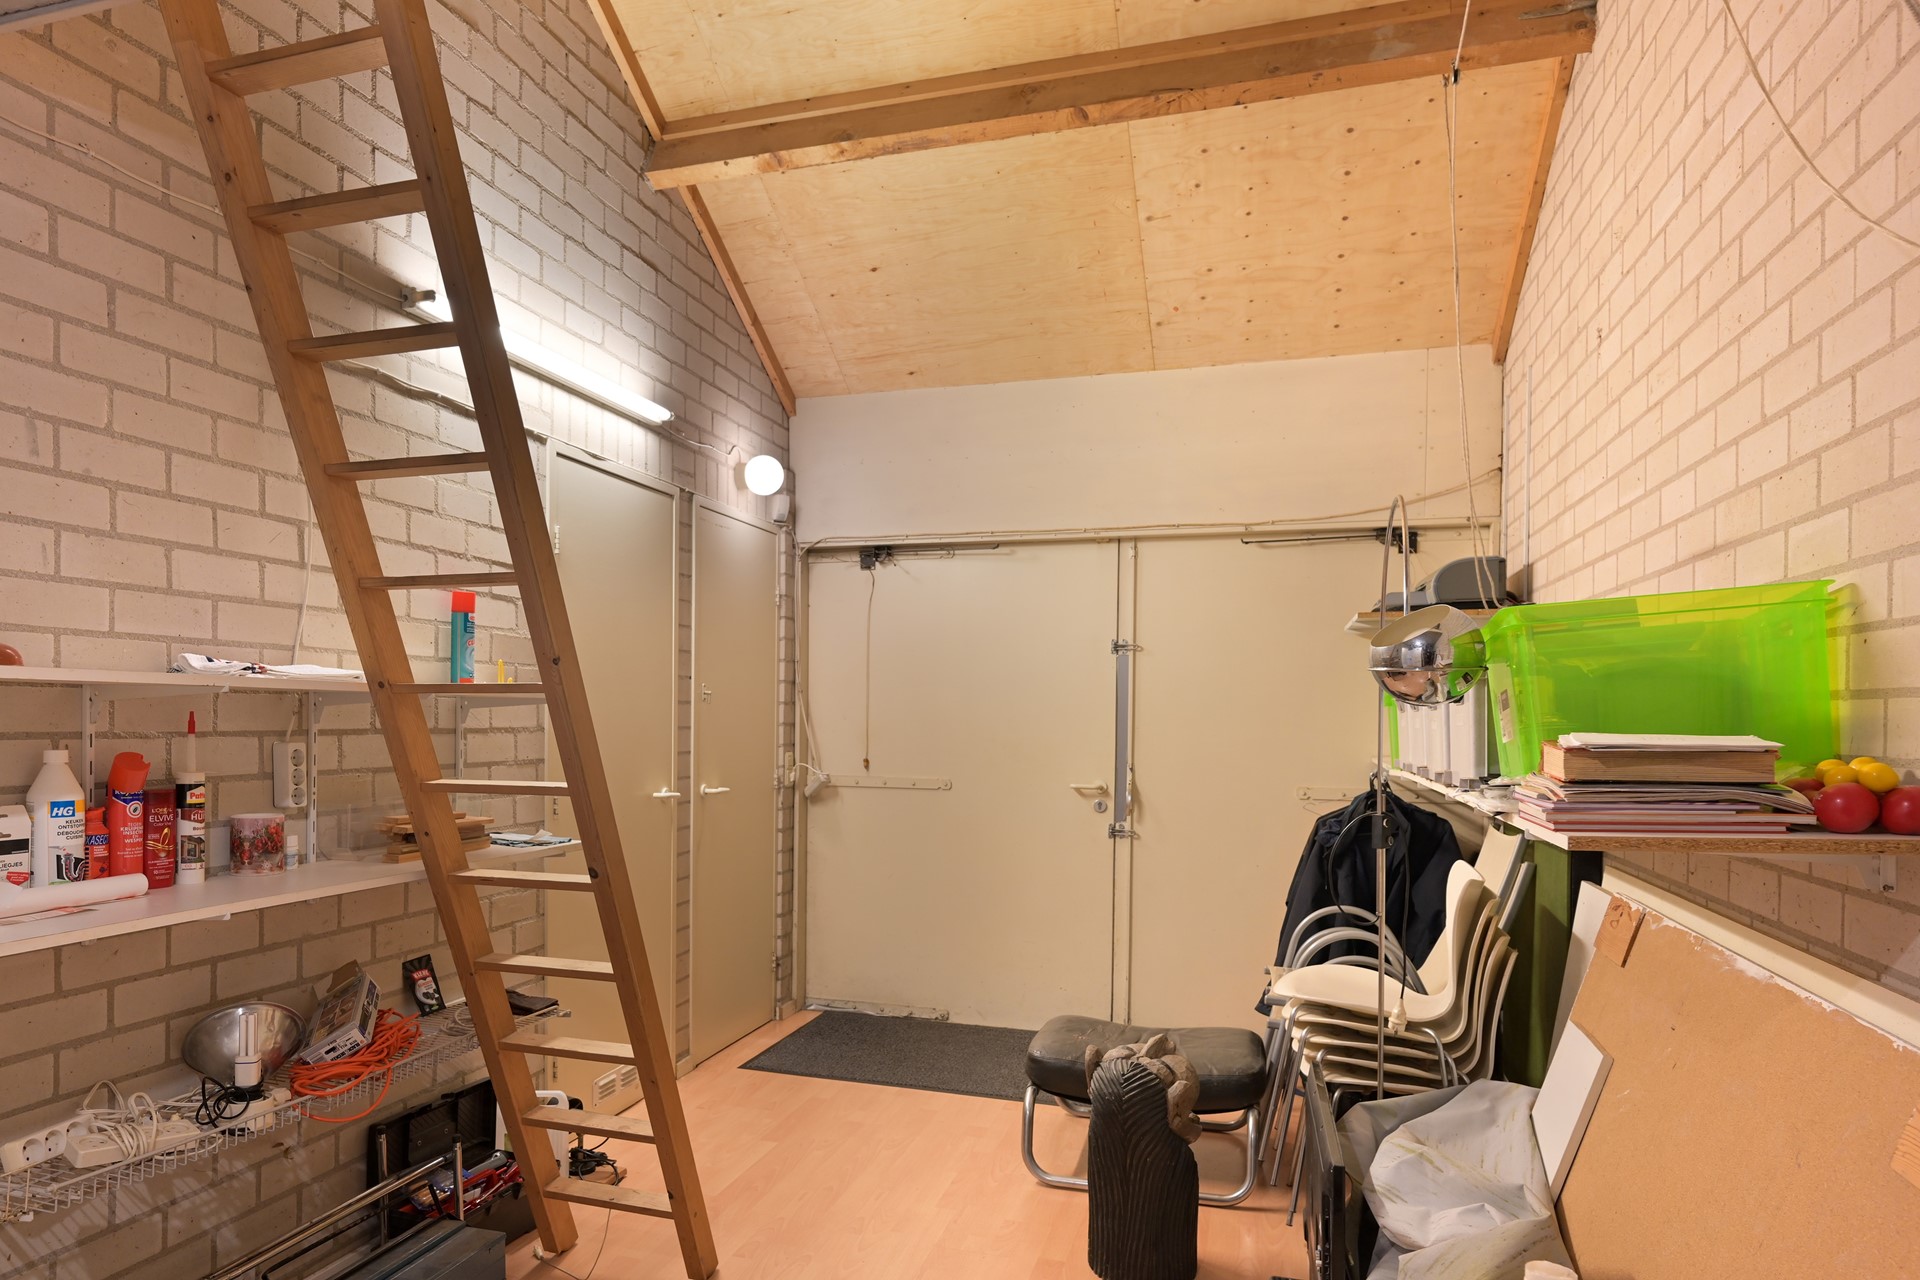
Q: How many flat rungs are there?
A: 12